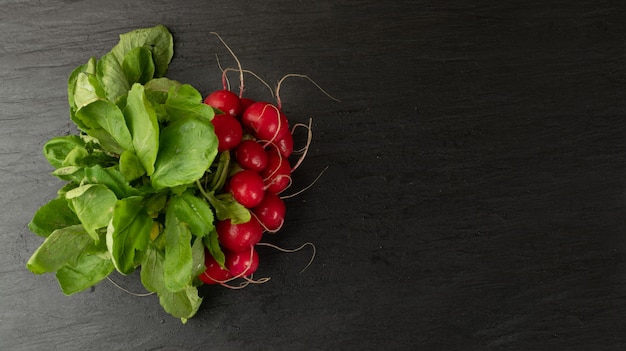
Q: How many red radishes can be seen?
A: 12